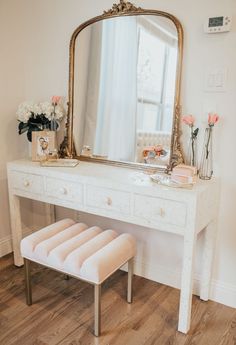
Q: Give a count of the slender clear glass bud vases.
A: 2